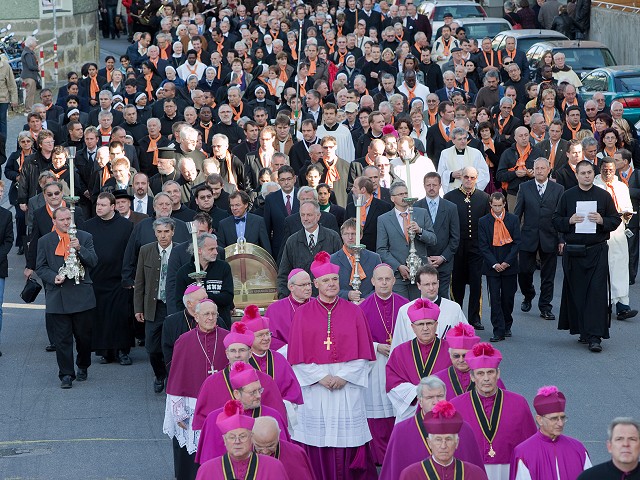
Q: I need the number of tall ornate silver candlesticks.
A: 4